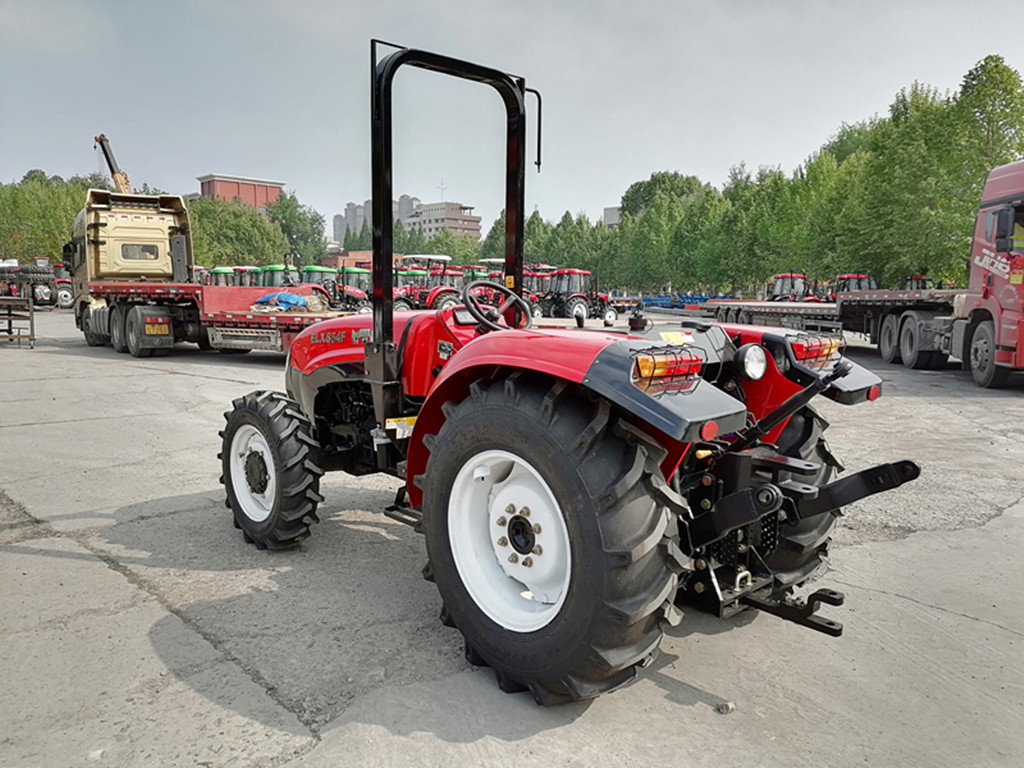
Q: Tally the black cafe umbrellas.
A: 0